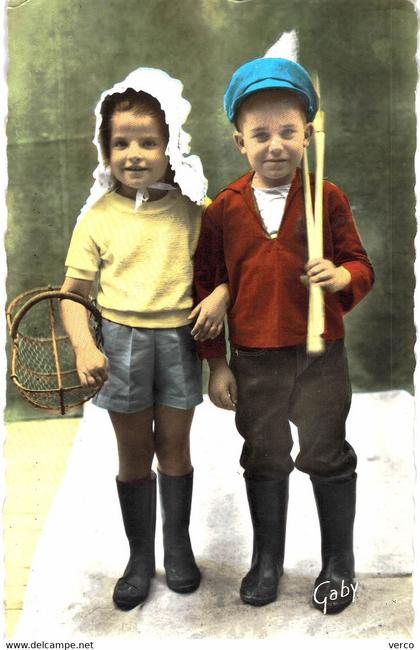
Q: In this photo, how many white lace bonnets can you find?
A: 1